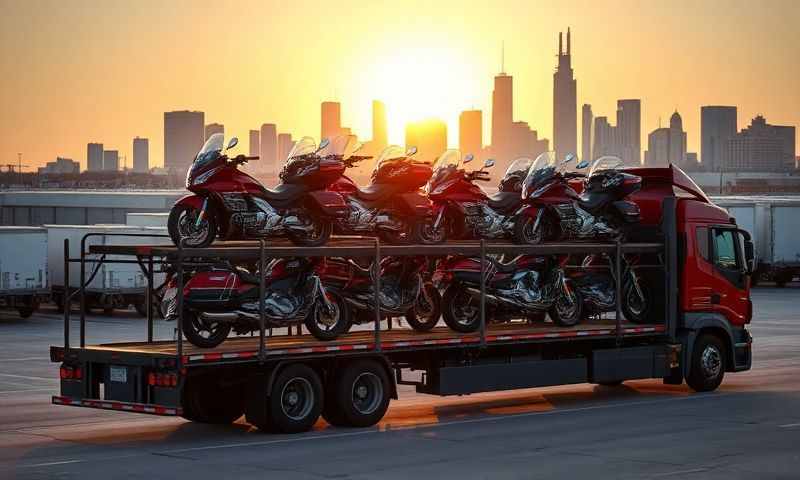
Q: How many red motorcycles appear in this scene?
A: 8